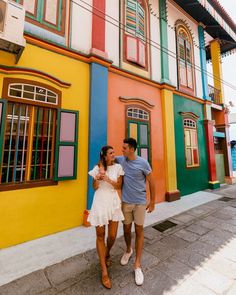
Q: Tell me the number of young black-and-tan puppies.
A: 0